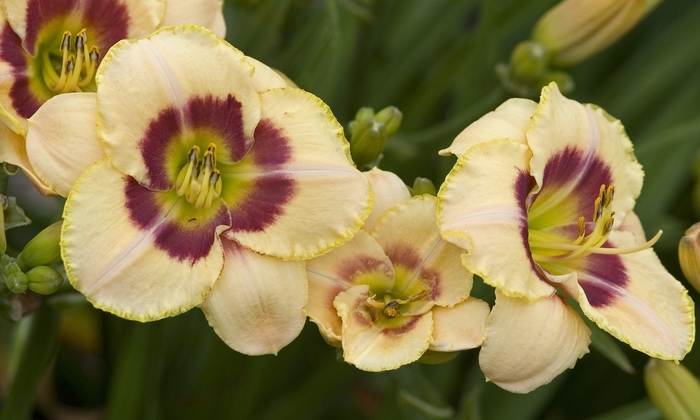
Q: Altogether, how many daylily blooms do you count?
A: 4